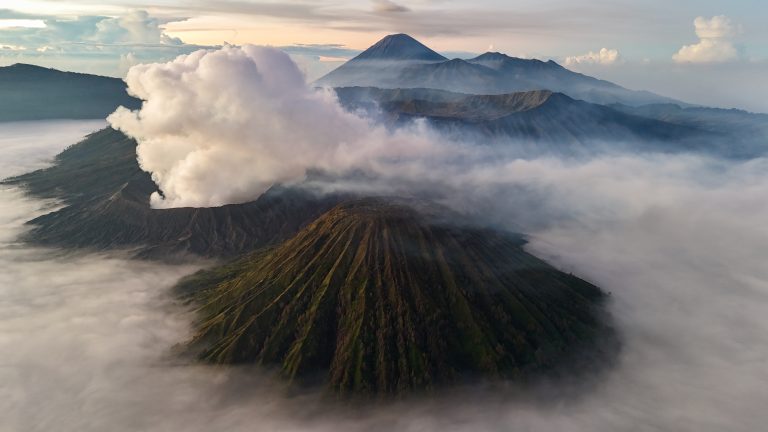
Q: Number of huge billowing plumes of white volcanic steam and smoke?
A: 1